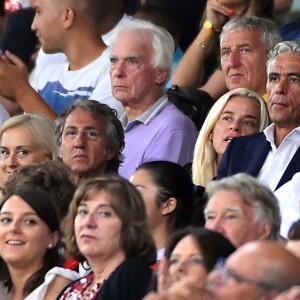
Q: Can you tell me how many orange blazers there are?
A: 0